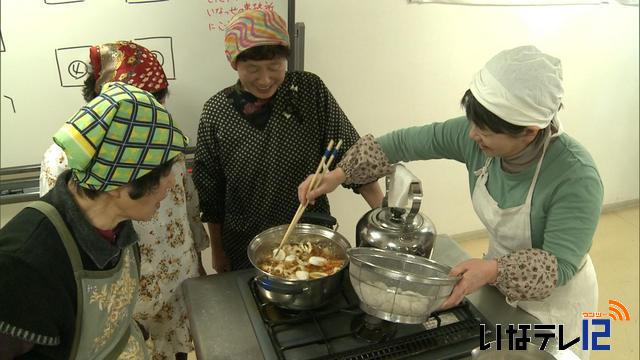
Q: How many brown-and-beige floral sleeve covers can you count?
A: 2